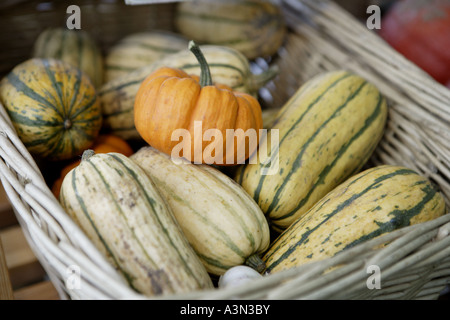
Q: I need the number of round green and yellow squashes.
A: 1